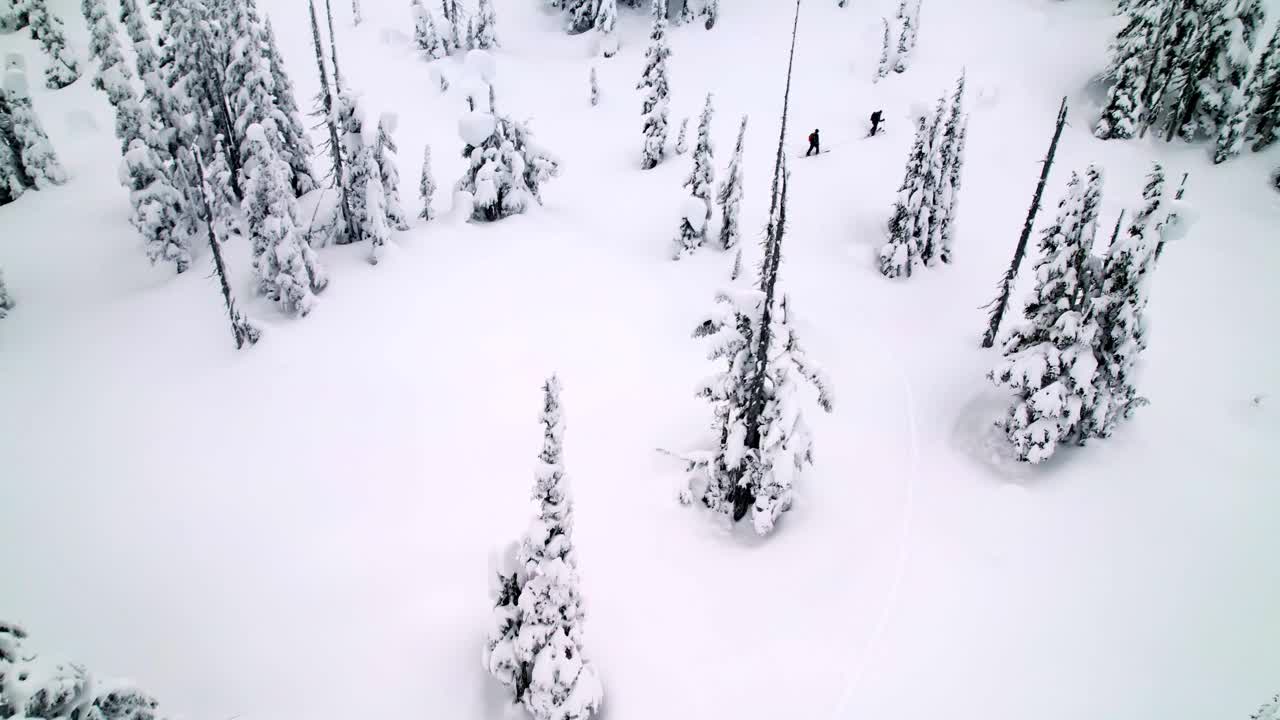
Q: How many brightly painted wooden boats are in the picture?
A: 0